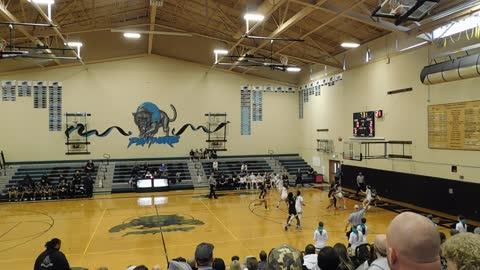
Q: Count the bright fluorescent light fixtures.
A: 7